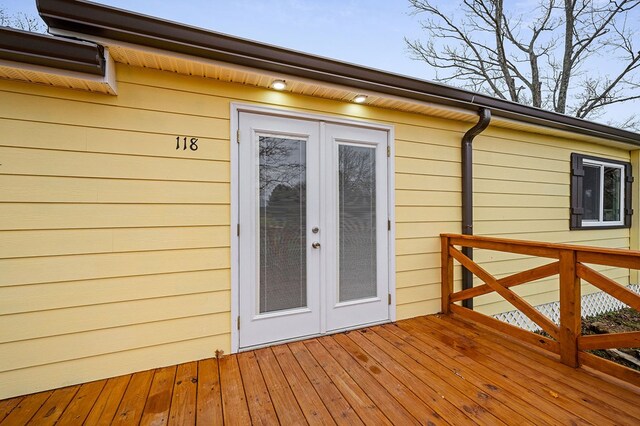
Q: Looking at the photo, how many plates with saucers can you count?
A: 0